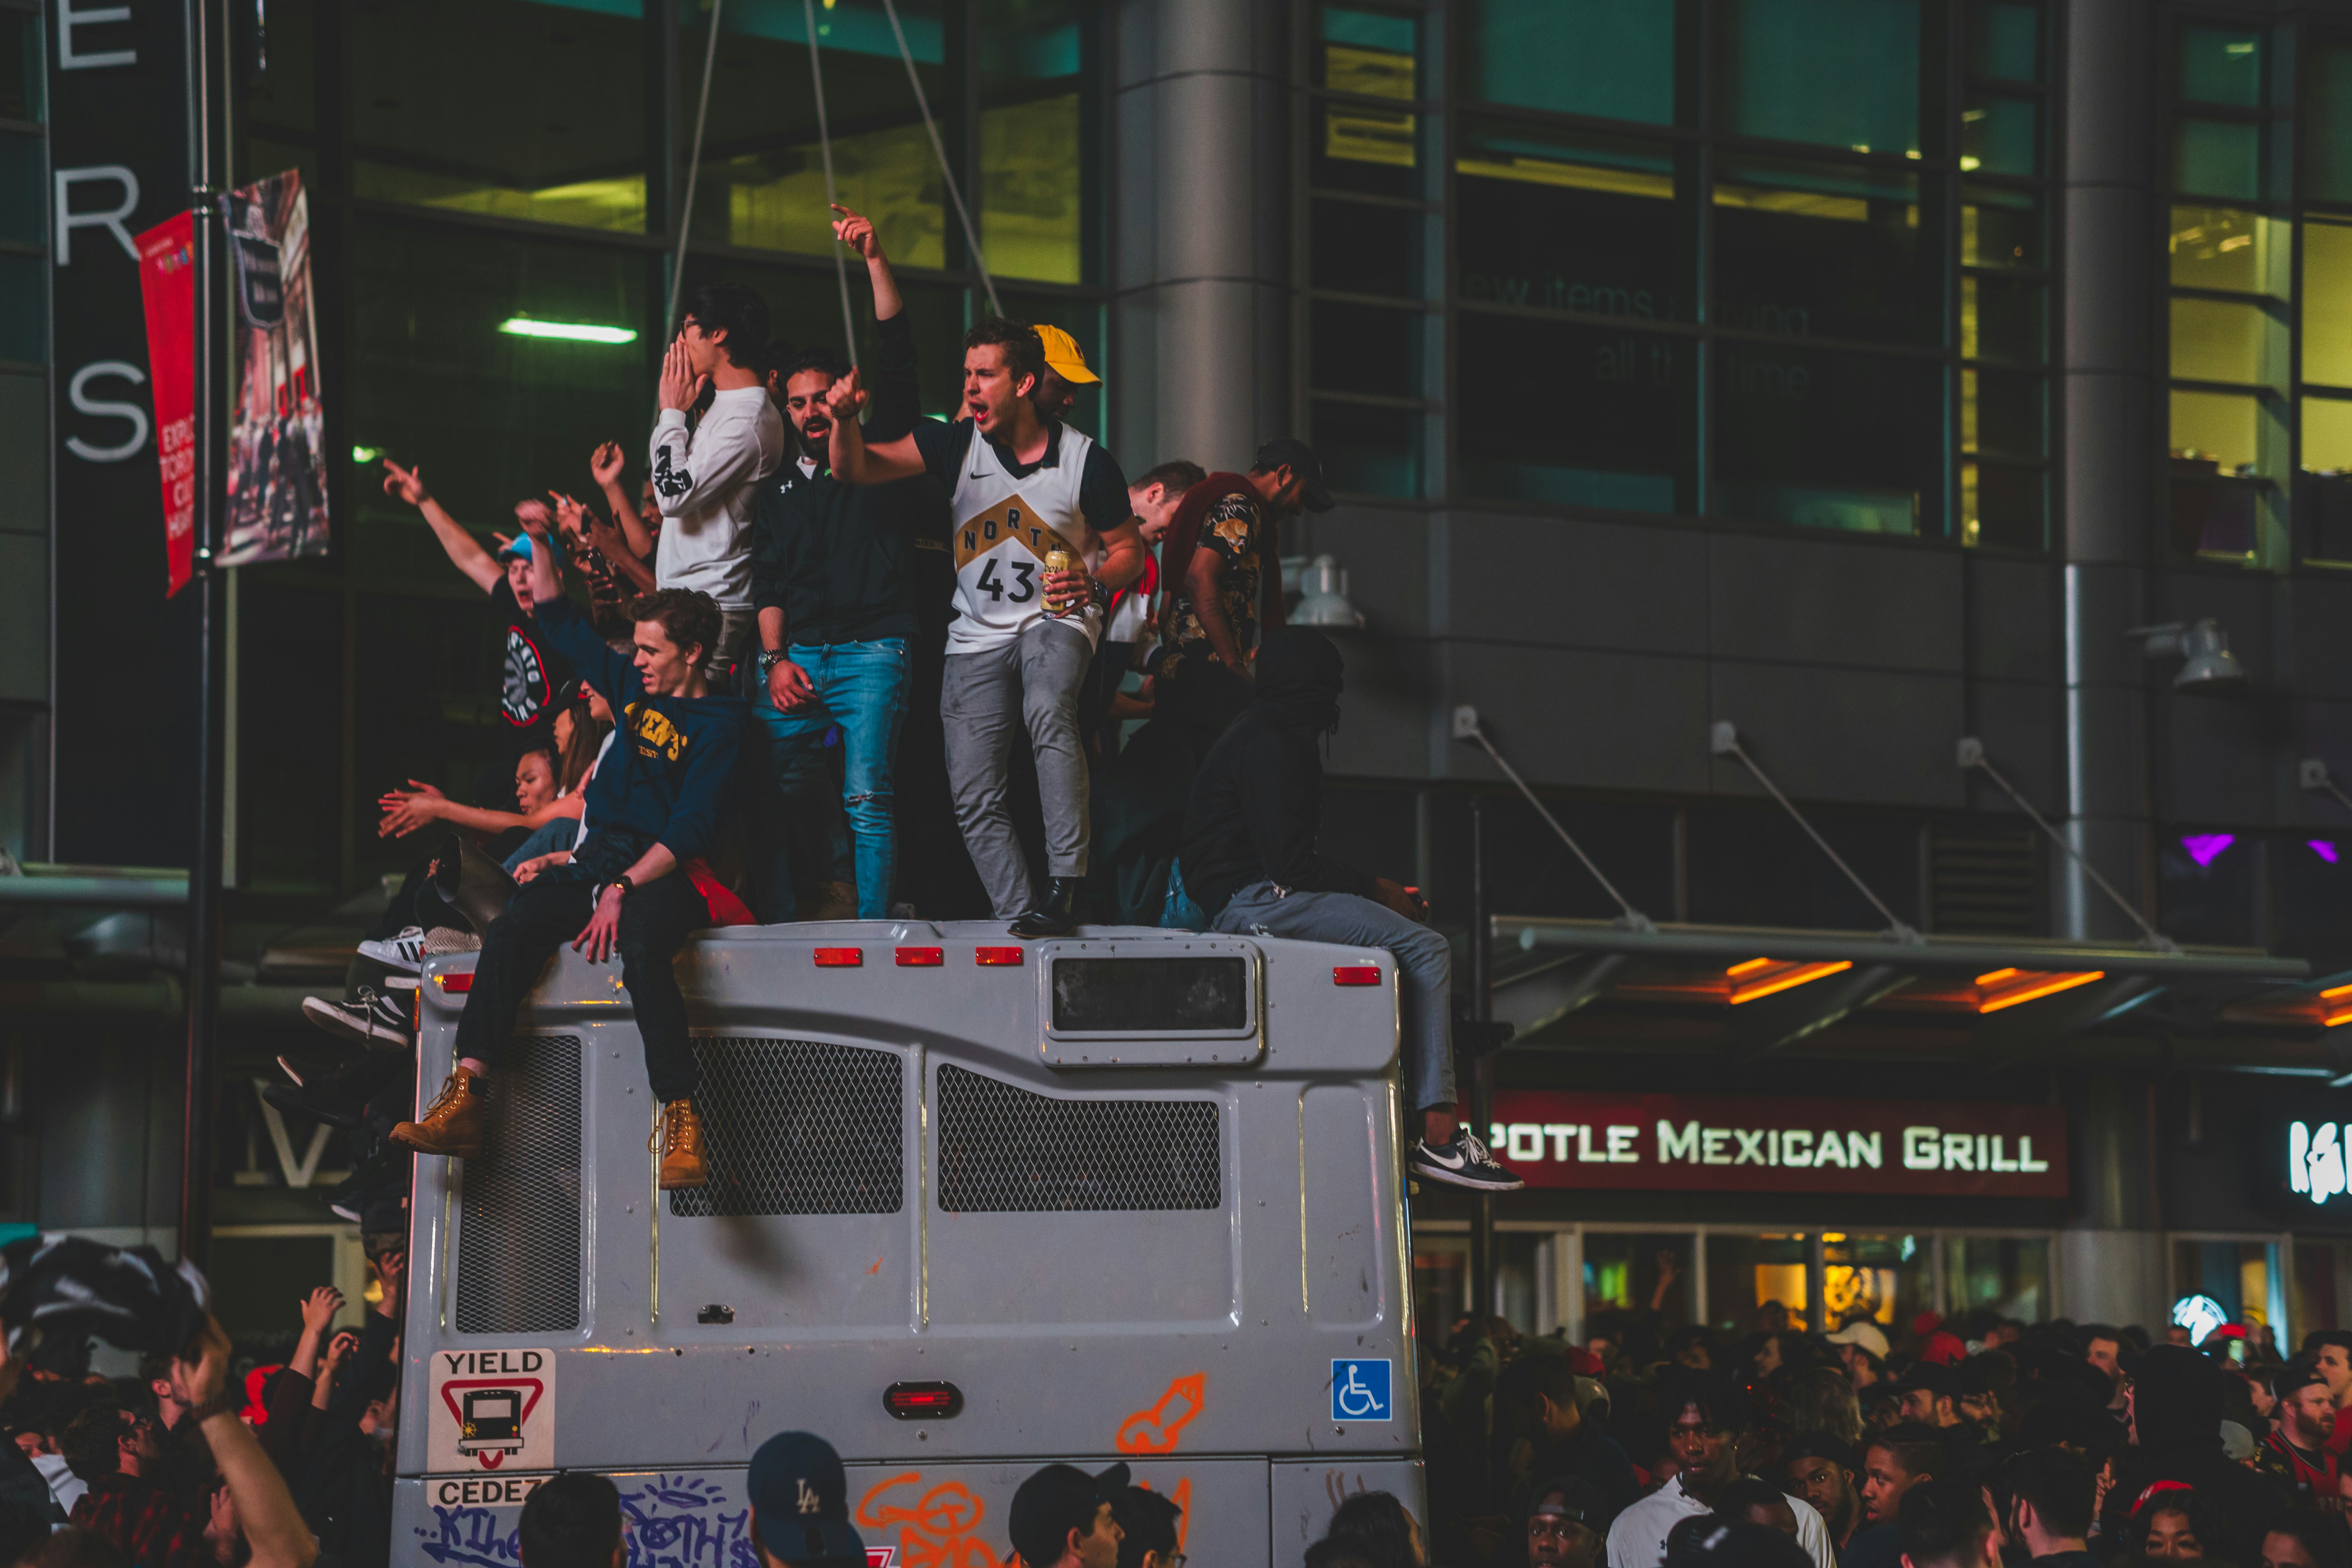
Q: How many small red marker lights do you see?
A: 5